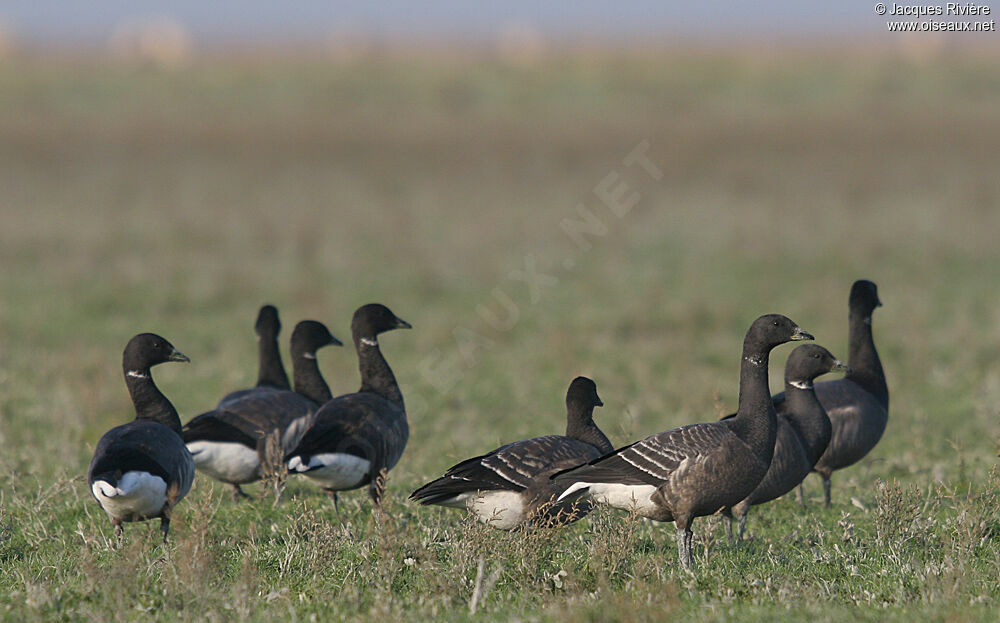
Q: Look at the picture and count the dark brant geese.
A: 8